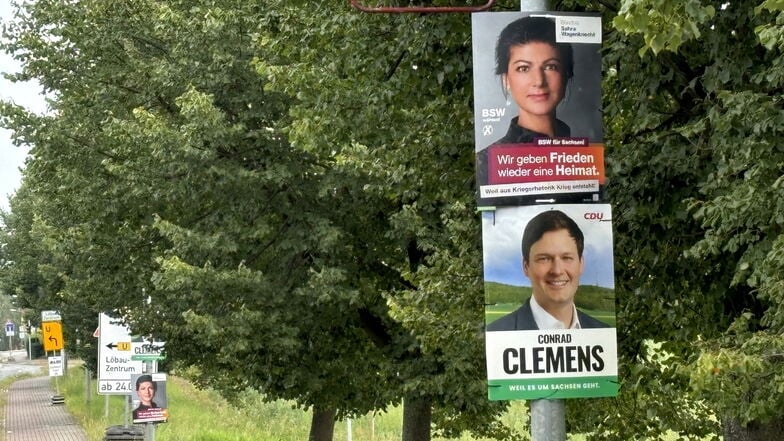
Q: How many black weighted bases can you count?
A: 2